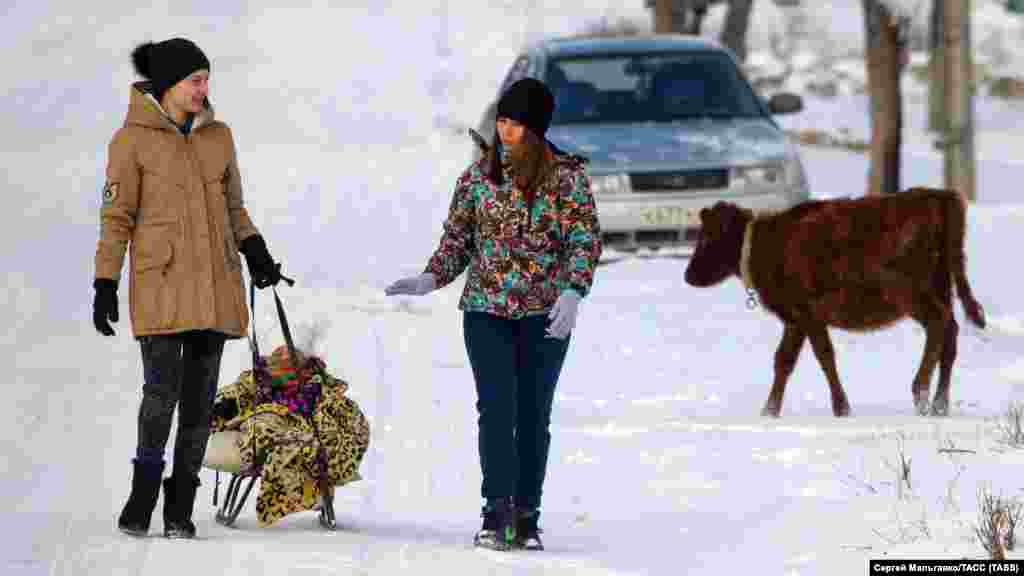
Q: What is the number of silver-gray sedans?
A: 1